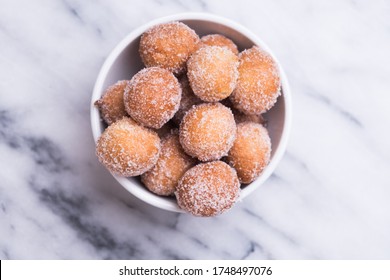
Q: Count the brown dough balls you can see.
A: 13